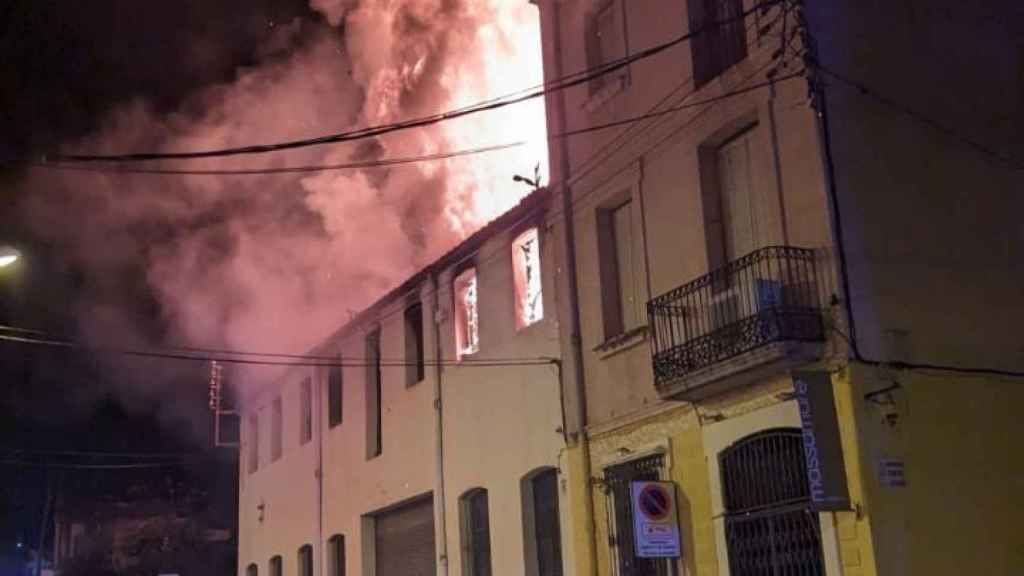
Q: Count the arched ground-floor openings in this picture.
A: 7